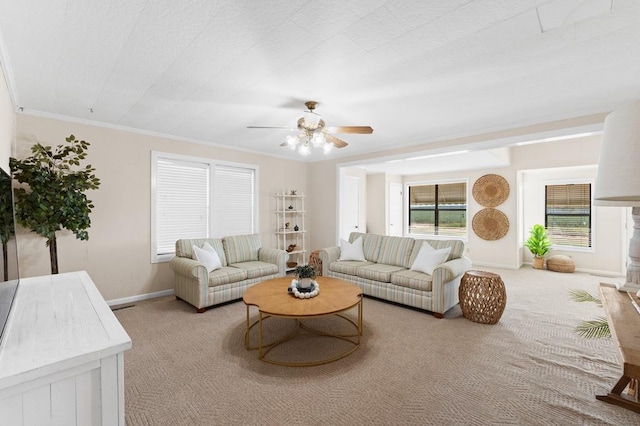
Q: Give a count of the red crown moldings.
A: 0